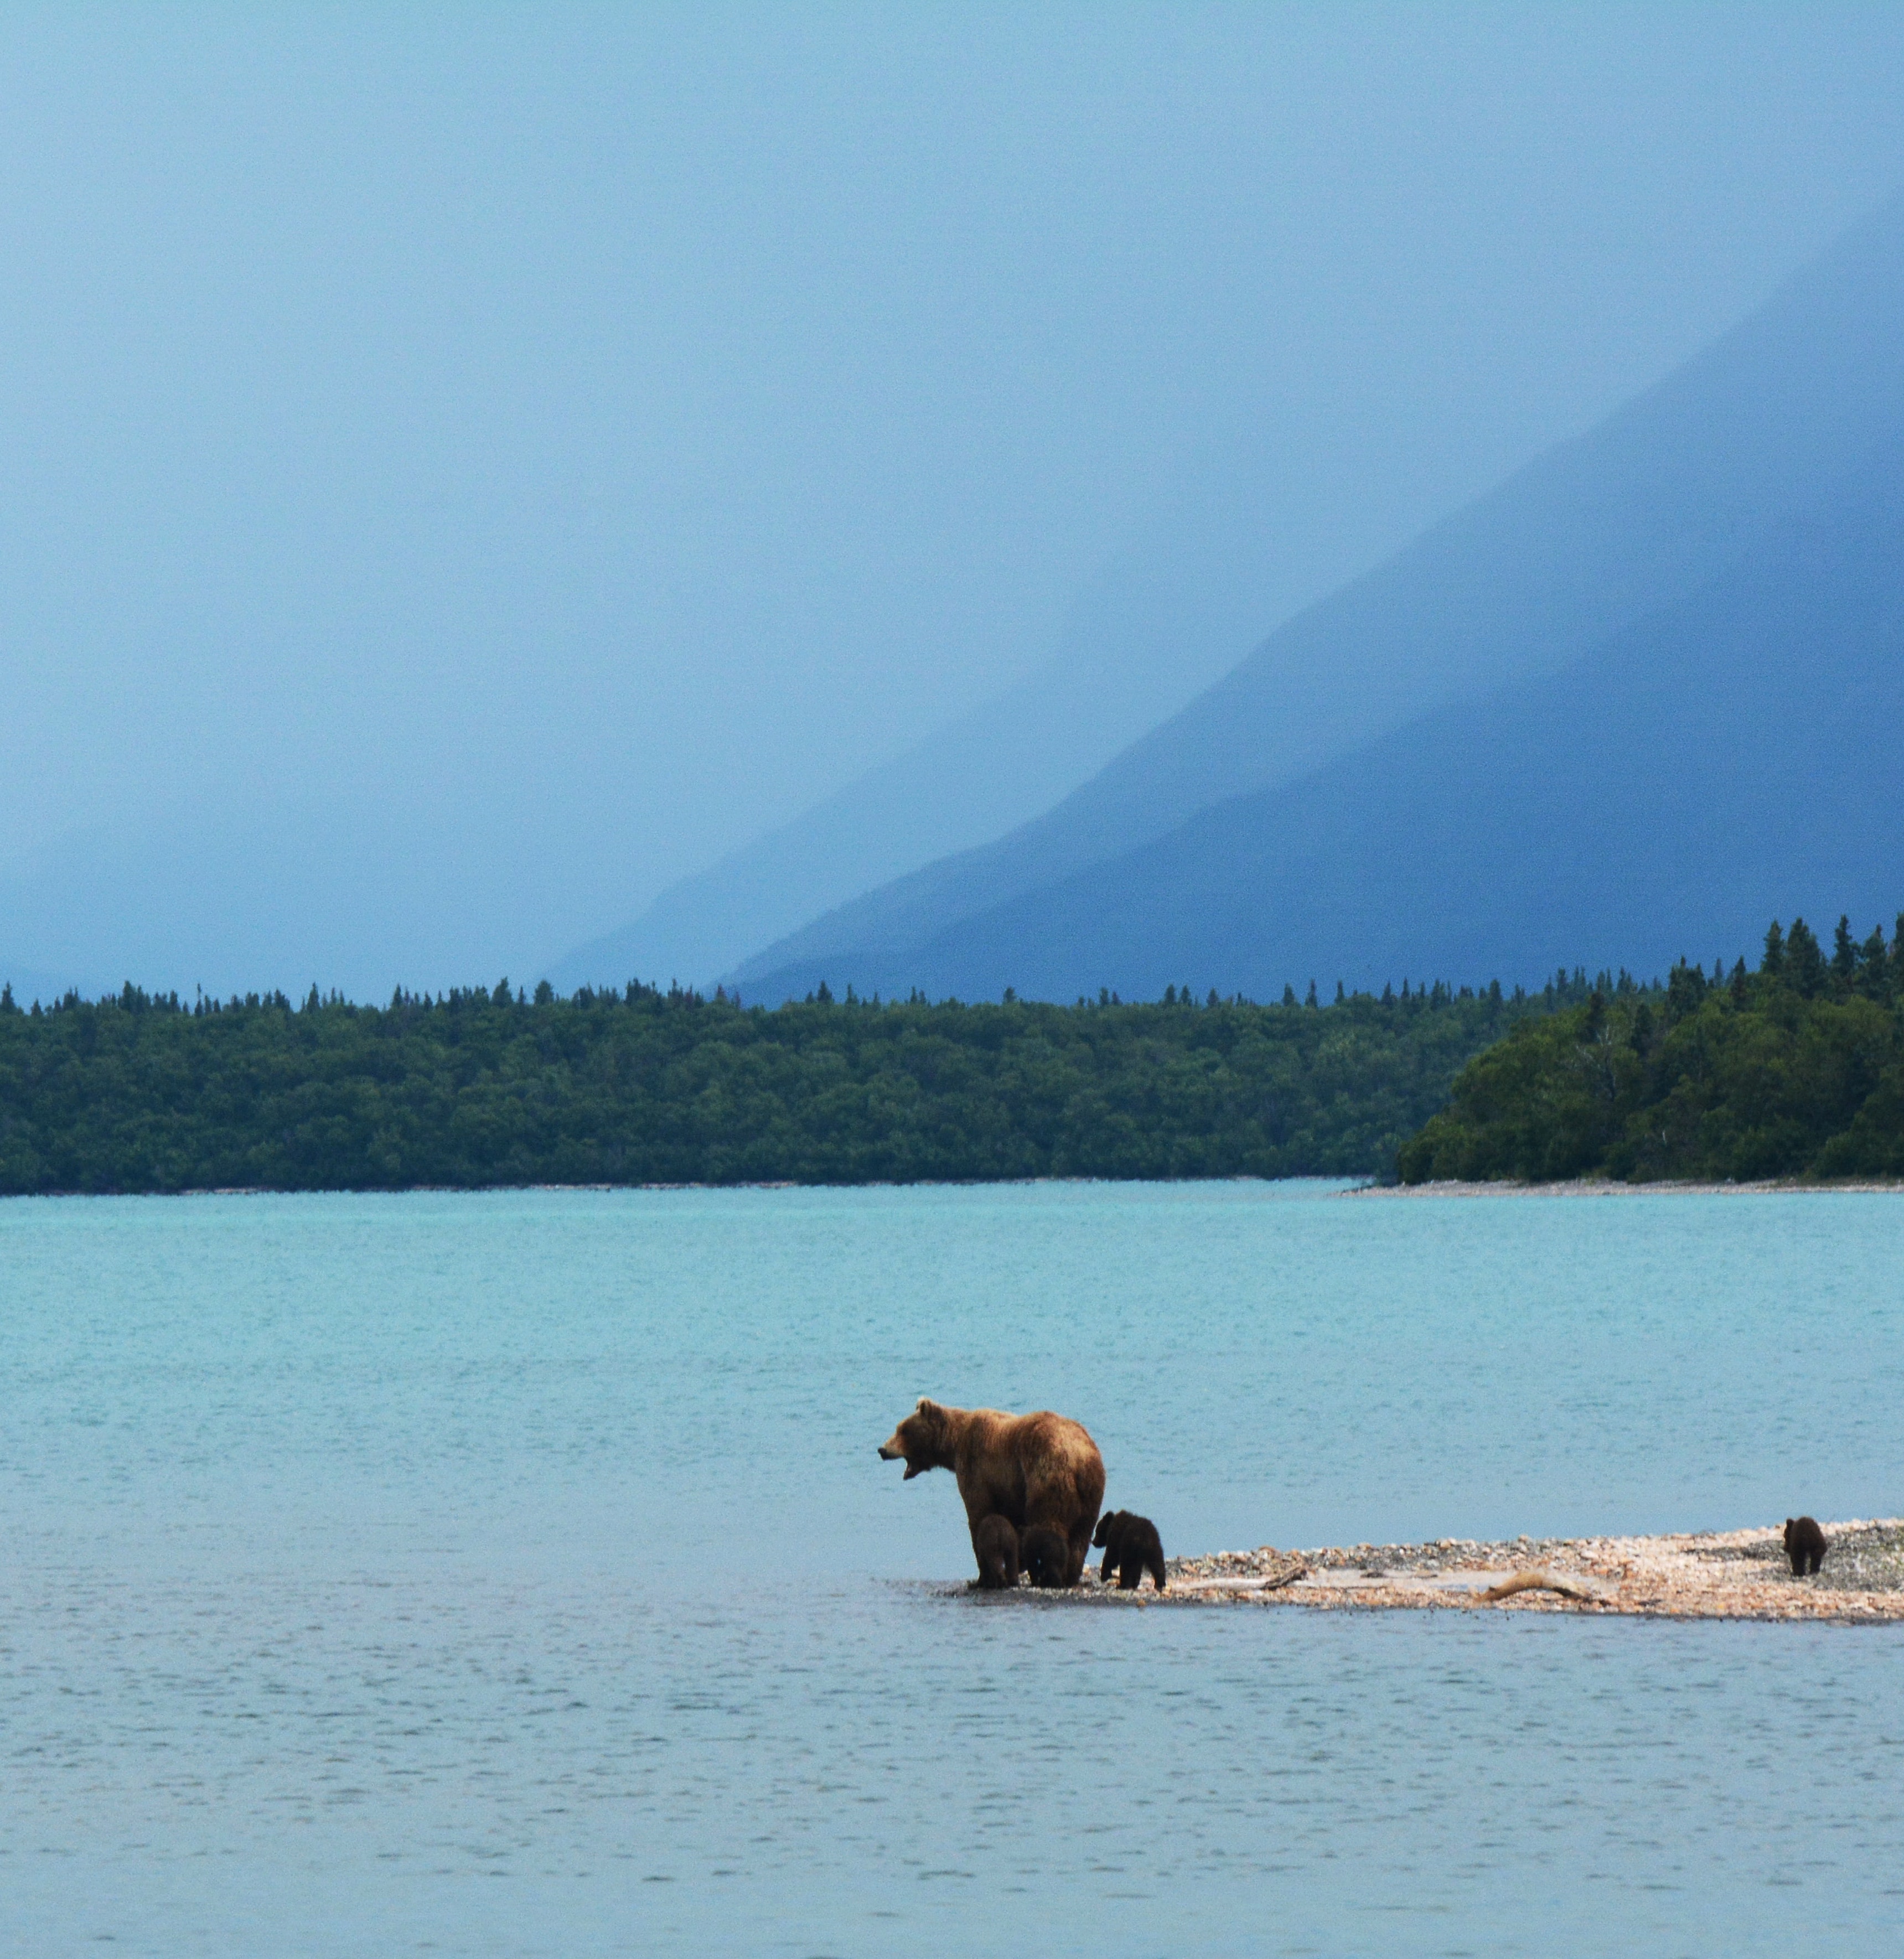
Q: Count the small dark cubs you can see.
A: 4